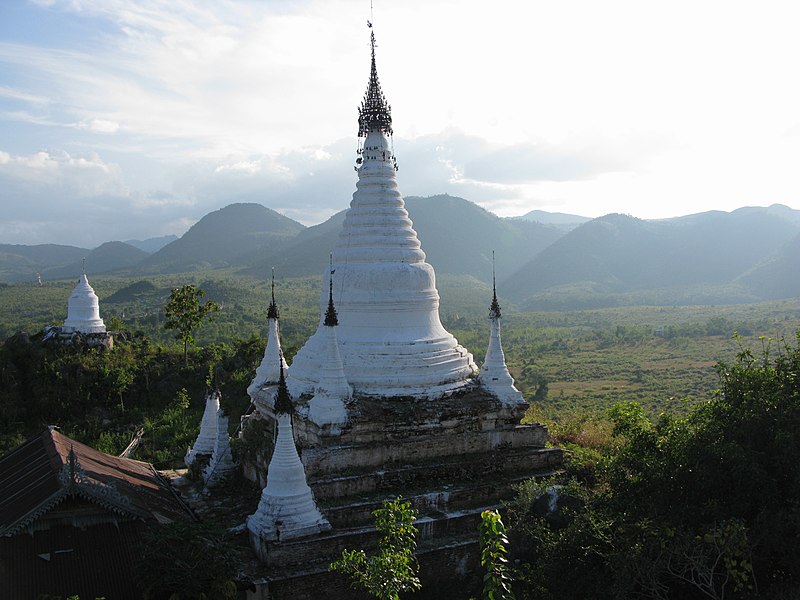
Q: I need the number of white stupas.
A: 8